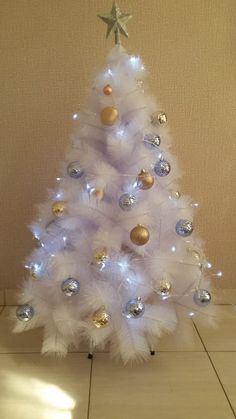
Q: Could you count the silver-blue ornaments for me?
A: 9